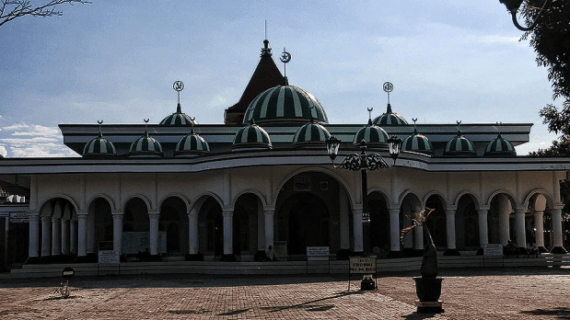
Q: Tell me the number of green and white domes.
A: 12